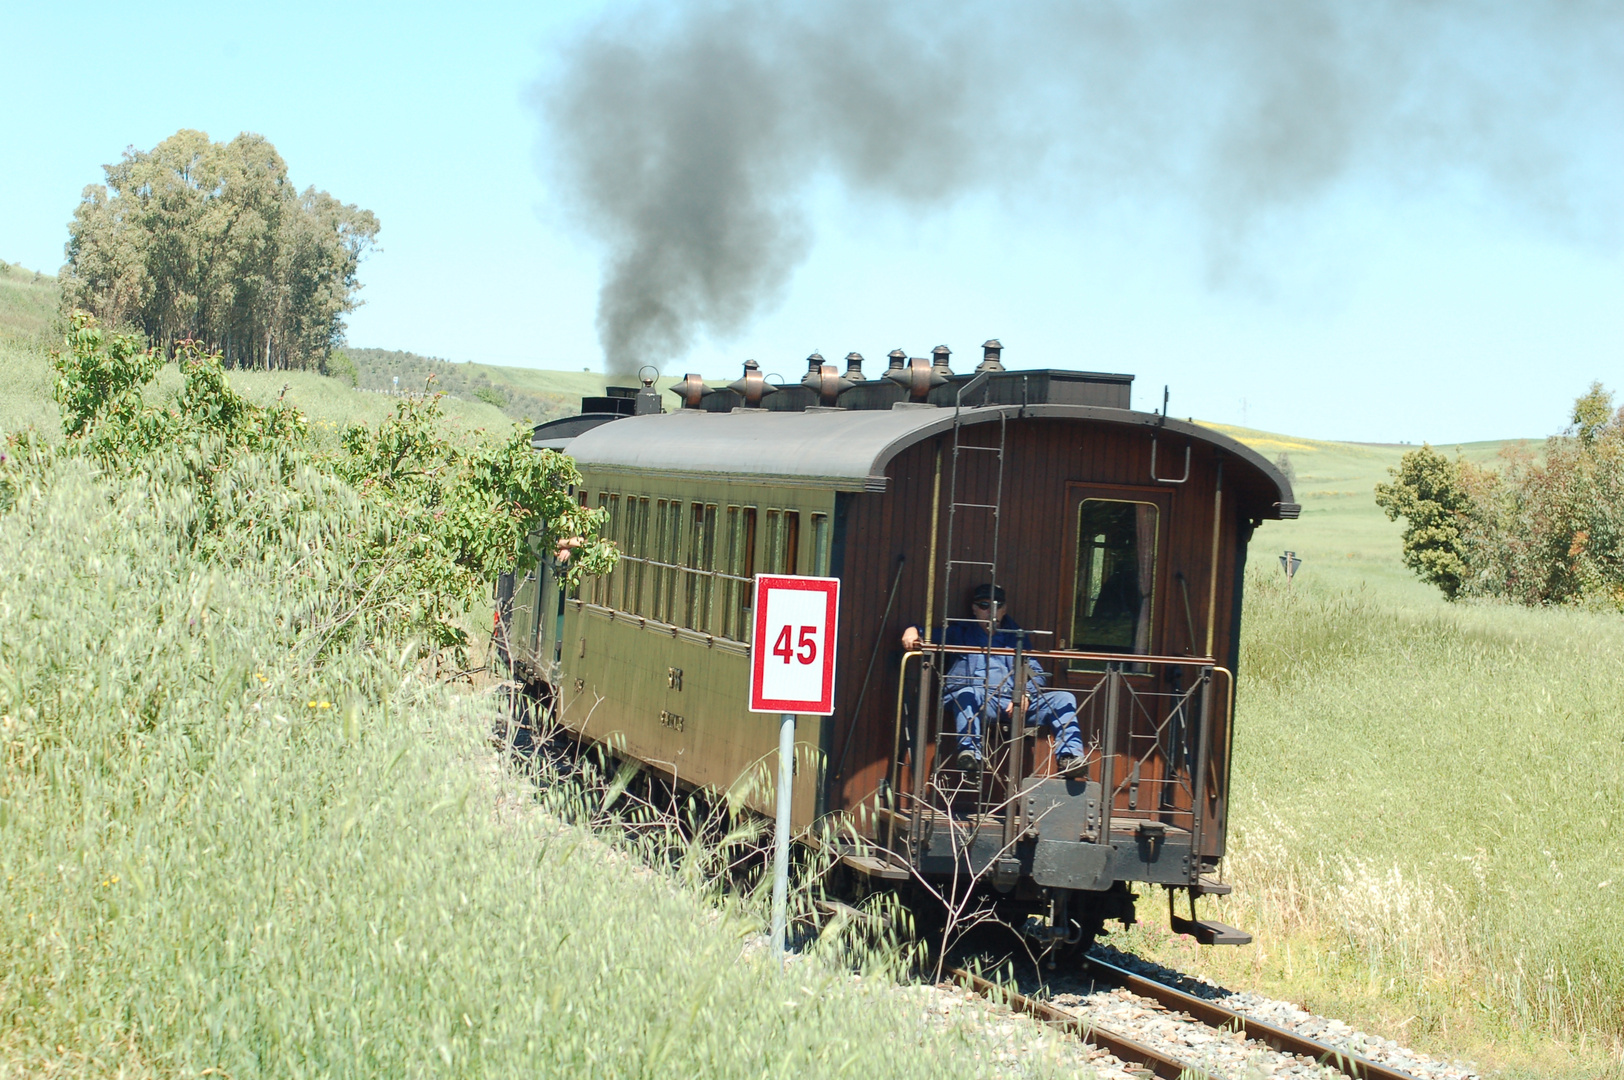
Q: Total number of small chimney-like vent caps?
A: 6